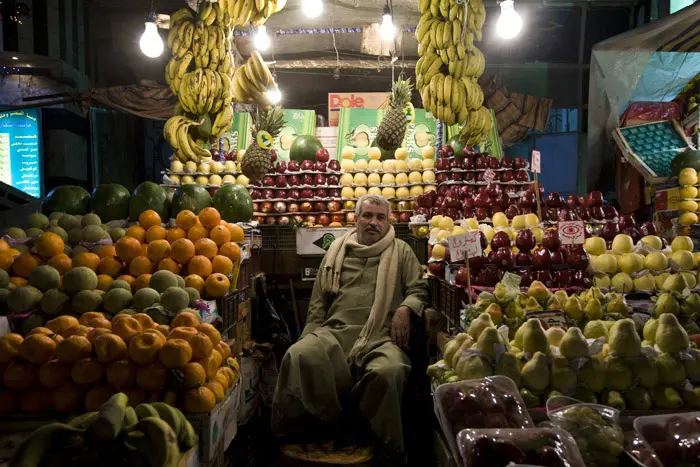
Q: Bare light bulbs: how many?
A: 6